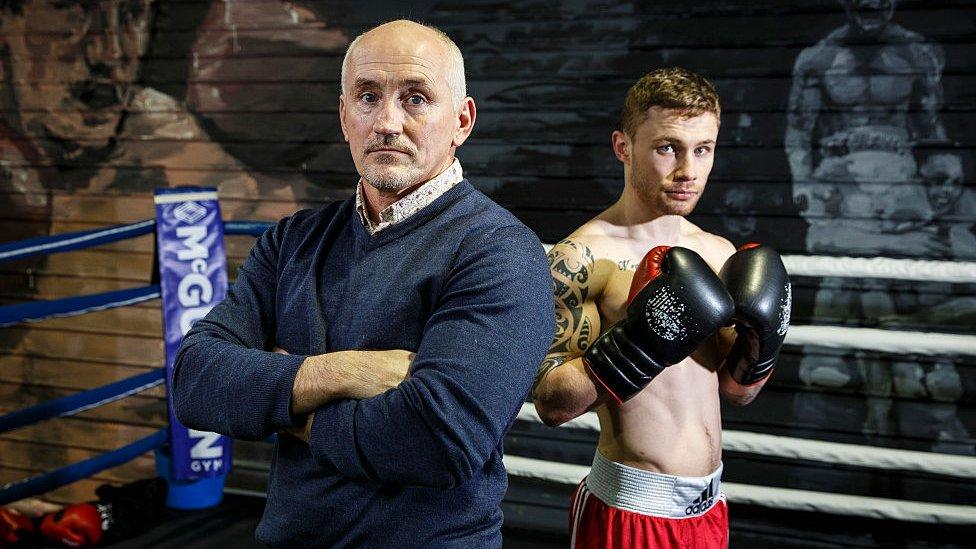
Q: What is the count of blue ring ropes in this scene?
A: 4